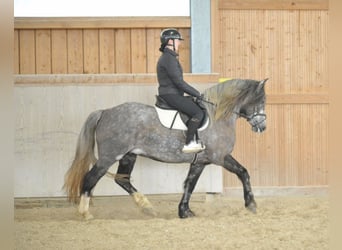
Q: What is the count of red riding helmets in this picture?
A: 0